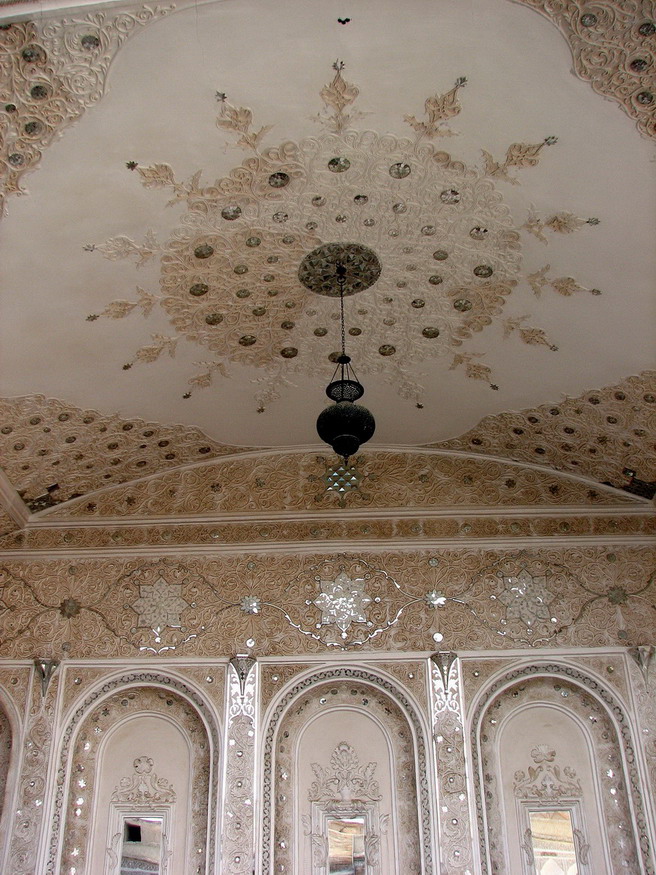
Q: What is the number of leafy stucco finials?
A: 15